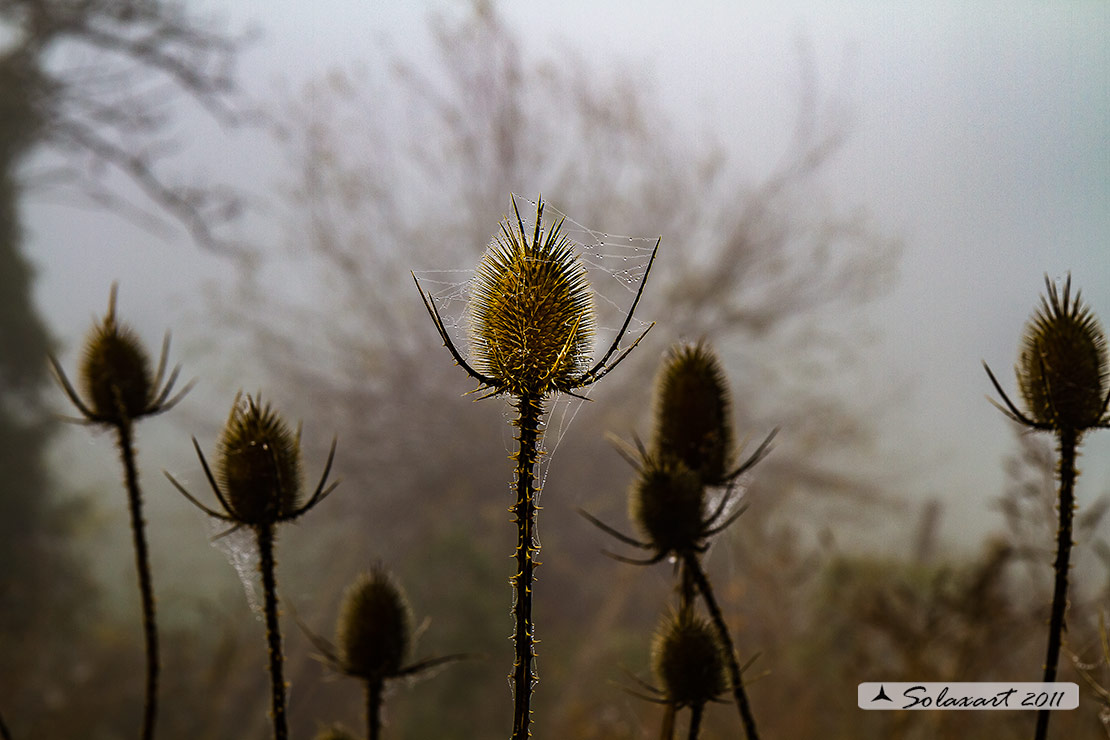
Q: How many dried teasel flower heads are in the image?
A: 8